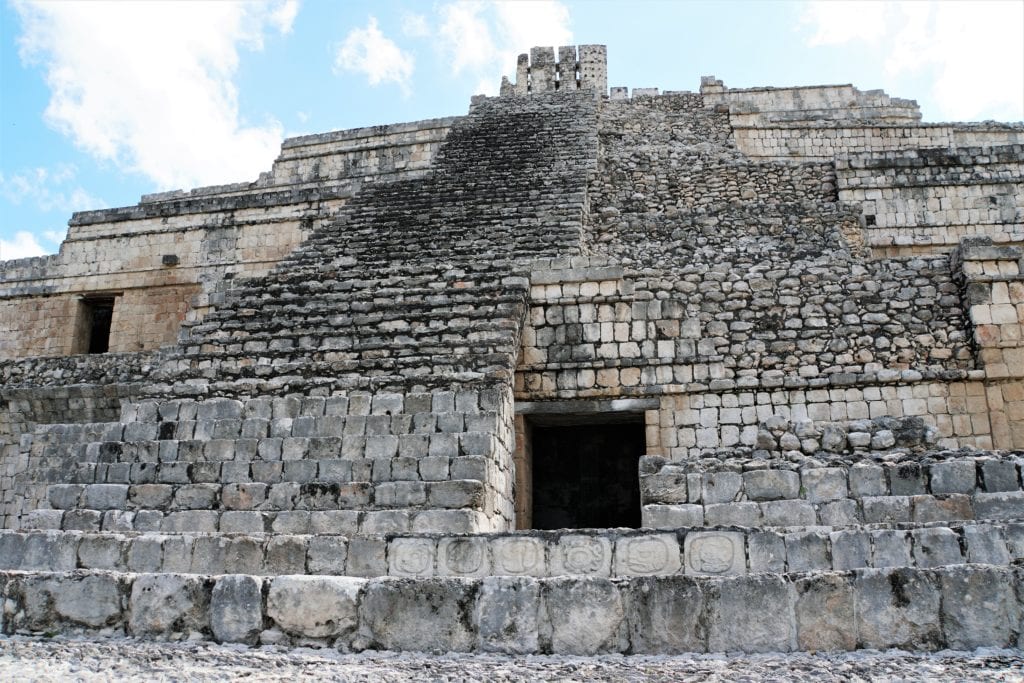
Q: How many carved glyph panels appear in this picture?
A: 6